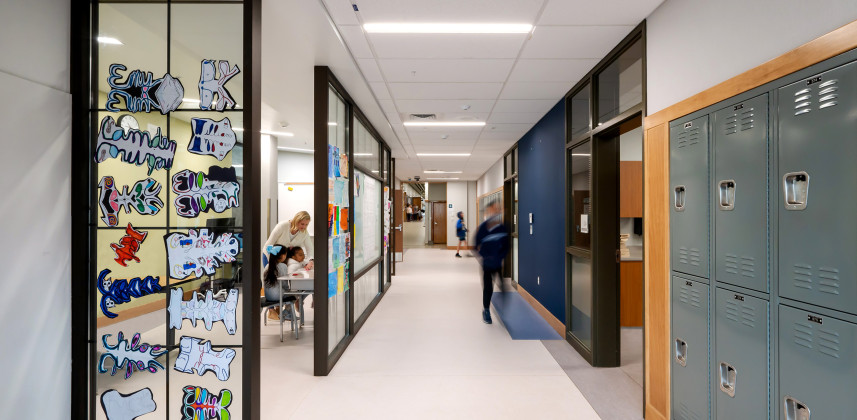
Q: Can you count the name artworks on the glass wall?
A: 14